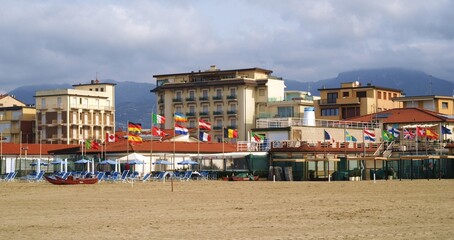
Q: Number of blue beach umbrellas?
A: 7